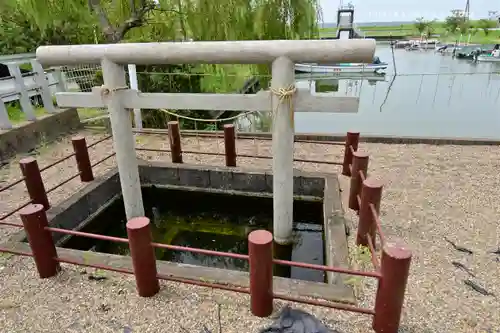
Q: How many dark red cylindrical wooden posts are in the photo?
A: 11